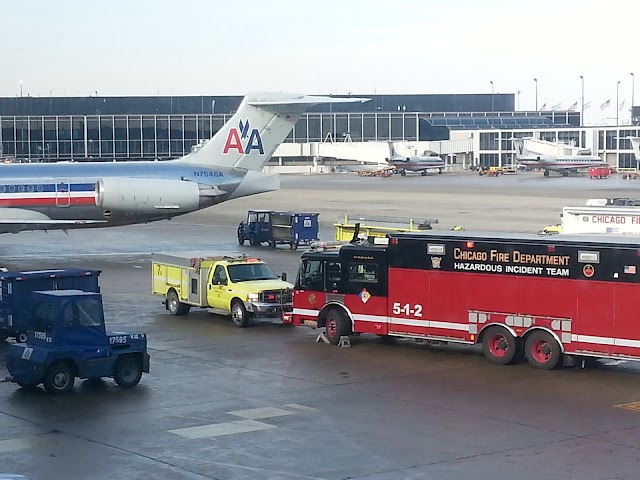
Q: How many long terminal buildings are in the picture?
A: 1